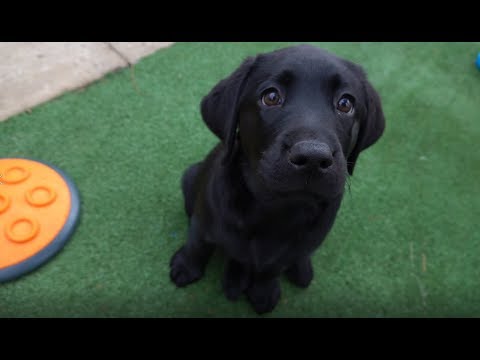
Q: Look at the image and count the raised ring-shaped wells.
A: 4